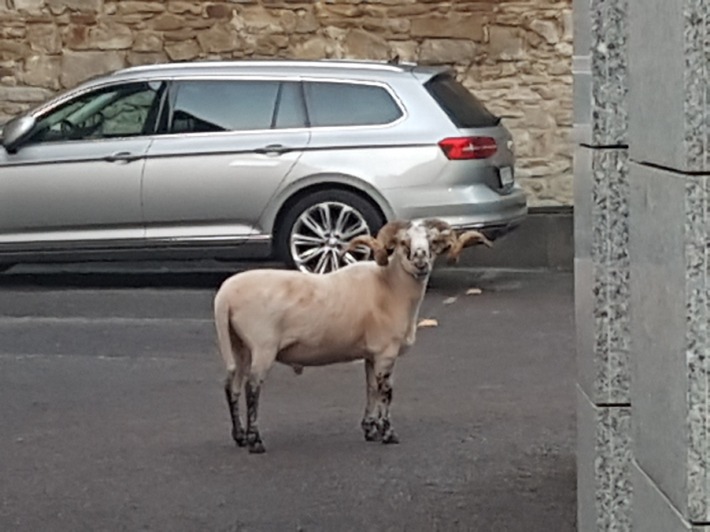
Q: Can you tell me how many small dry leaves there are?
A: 3